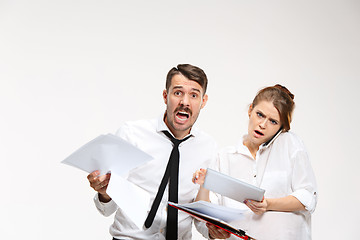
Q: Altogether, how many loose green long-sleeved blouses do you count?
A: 0